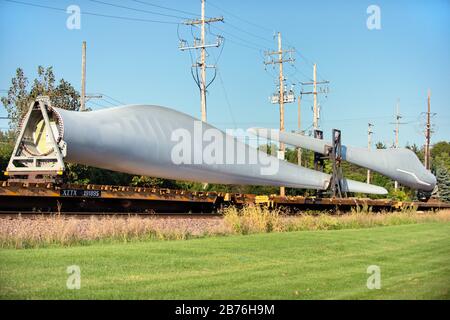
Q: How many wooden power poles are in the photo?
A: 8